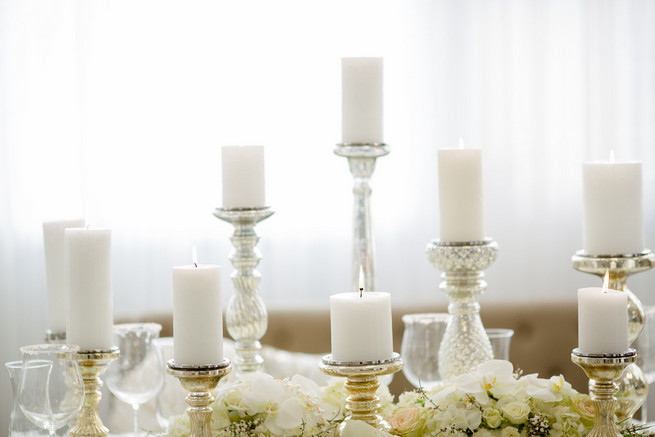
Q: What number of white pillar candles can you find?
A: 9